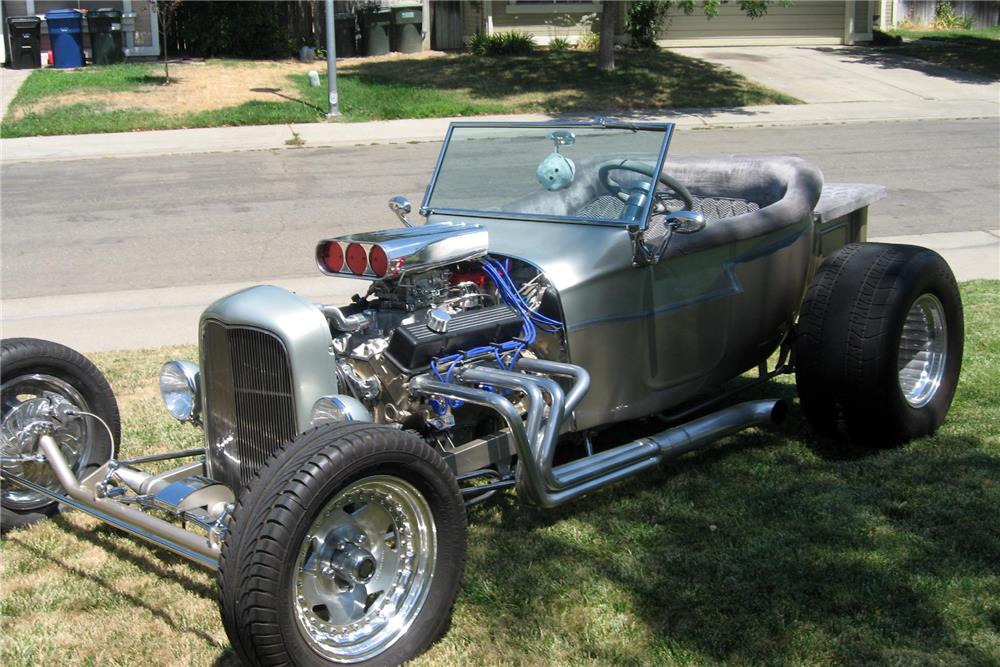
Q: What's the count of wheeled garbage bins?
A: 6